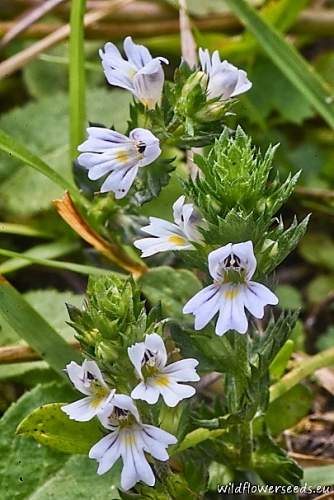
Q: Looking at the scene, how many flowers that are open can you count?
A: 8